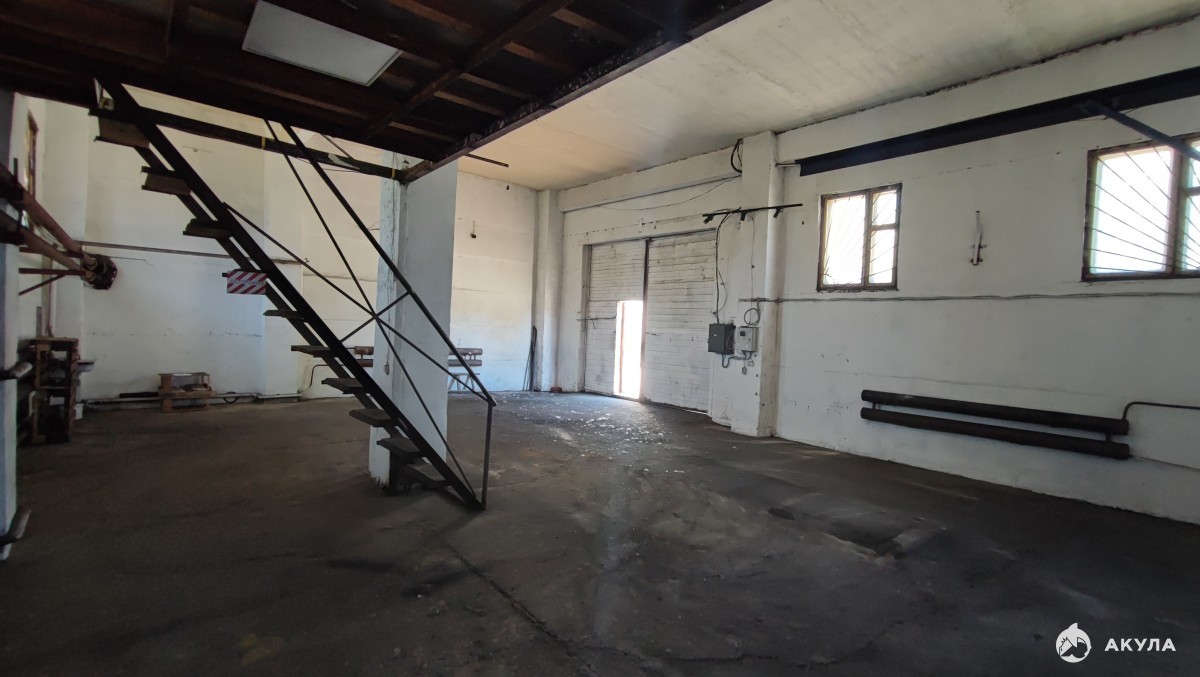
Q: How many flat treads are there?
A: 10